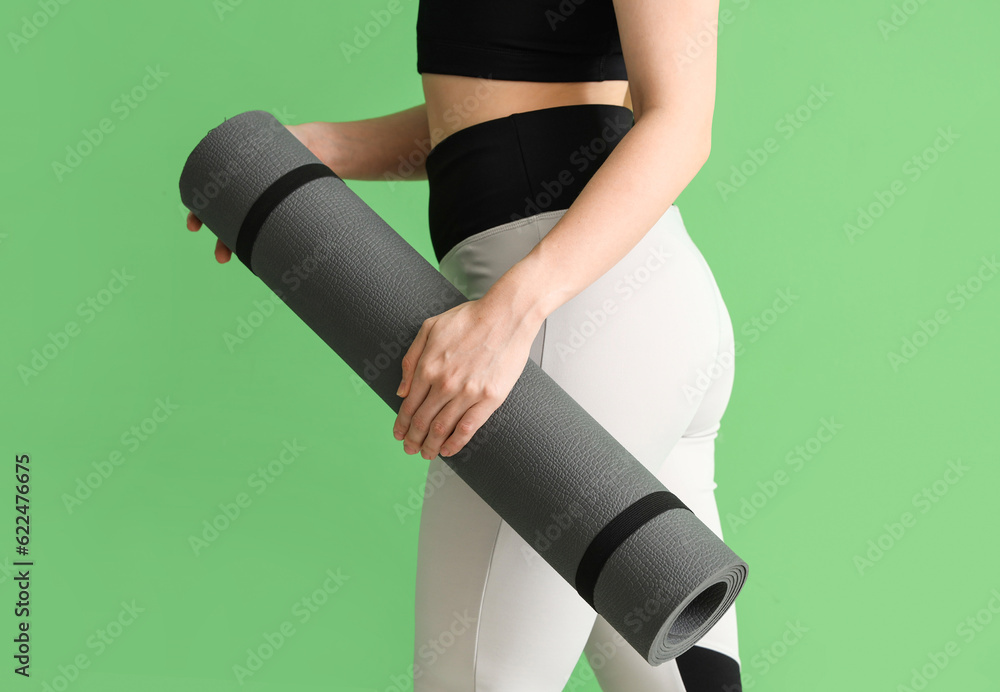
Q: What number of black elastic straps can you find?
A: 2